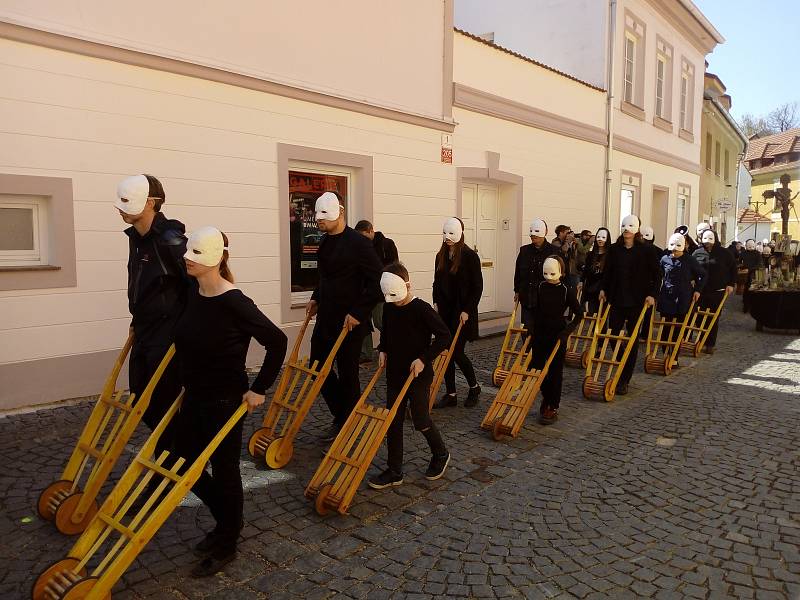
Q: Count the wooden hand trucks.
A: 11